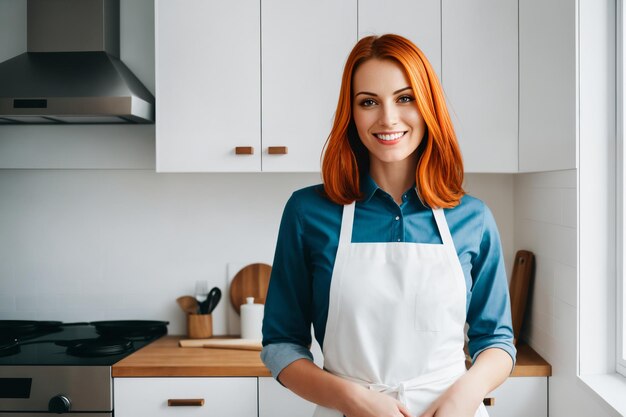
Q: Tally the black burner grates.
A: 4